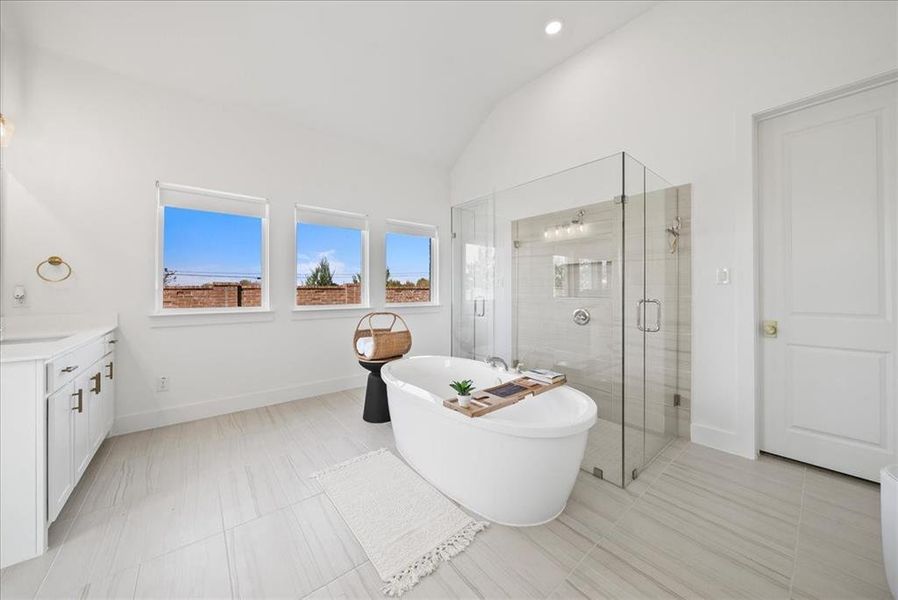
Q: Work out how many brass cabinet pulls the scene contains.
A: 6